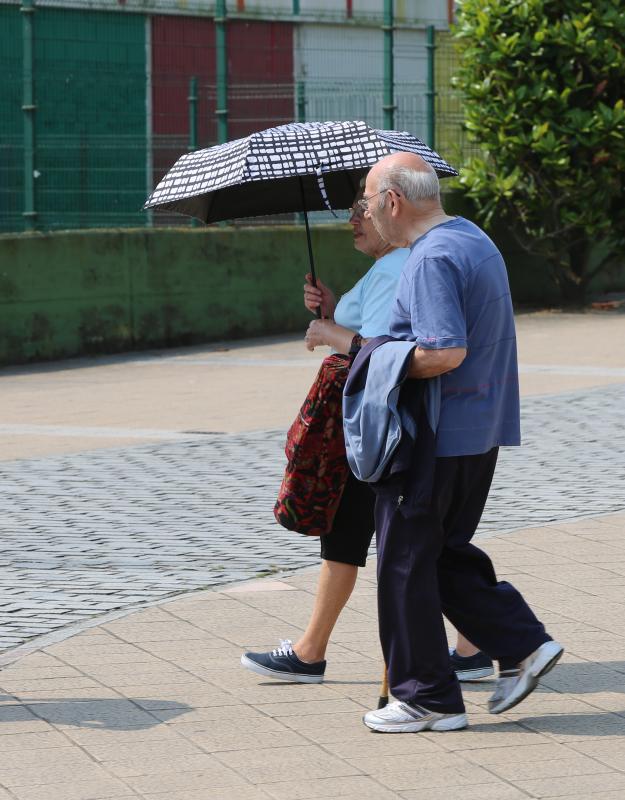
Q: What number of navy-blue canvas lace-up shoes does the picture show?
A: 2